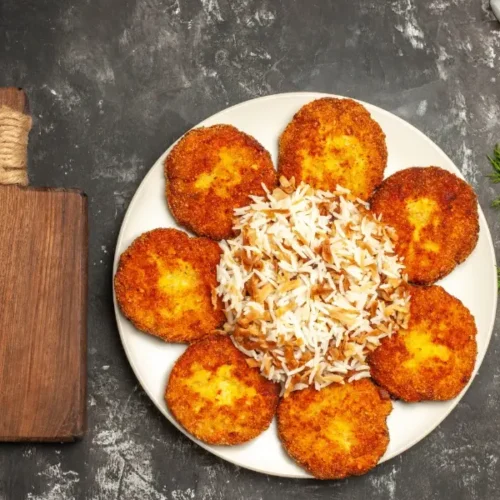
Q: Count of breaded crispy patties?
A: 7